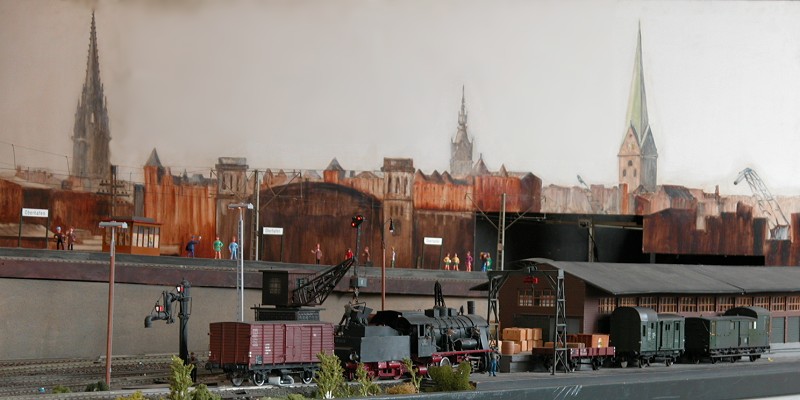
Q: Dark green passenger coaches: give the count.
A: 2